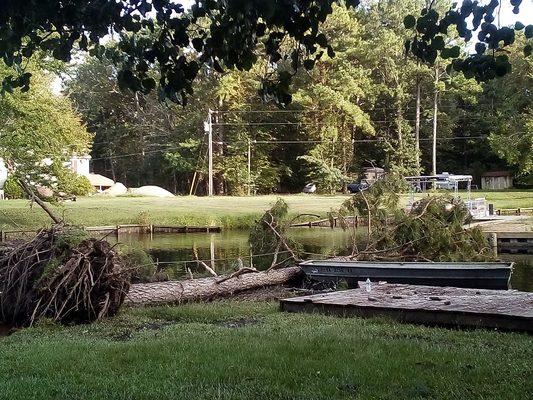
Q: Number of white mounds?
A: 2